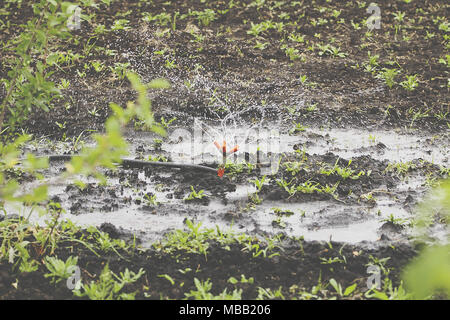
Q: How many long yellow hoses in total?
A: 0